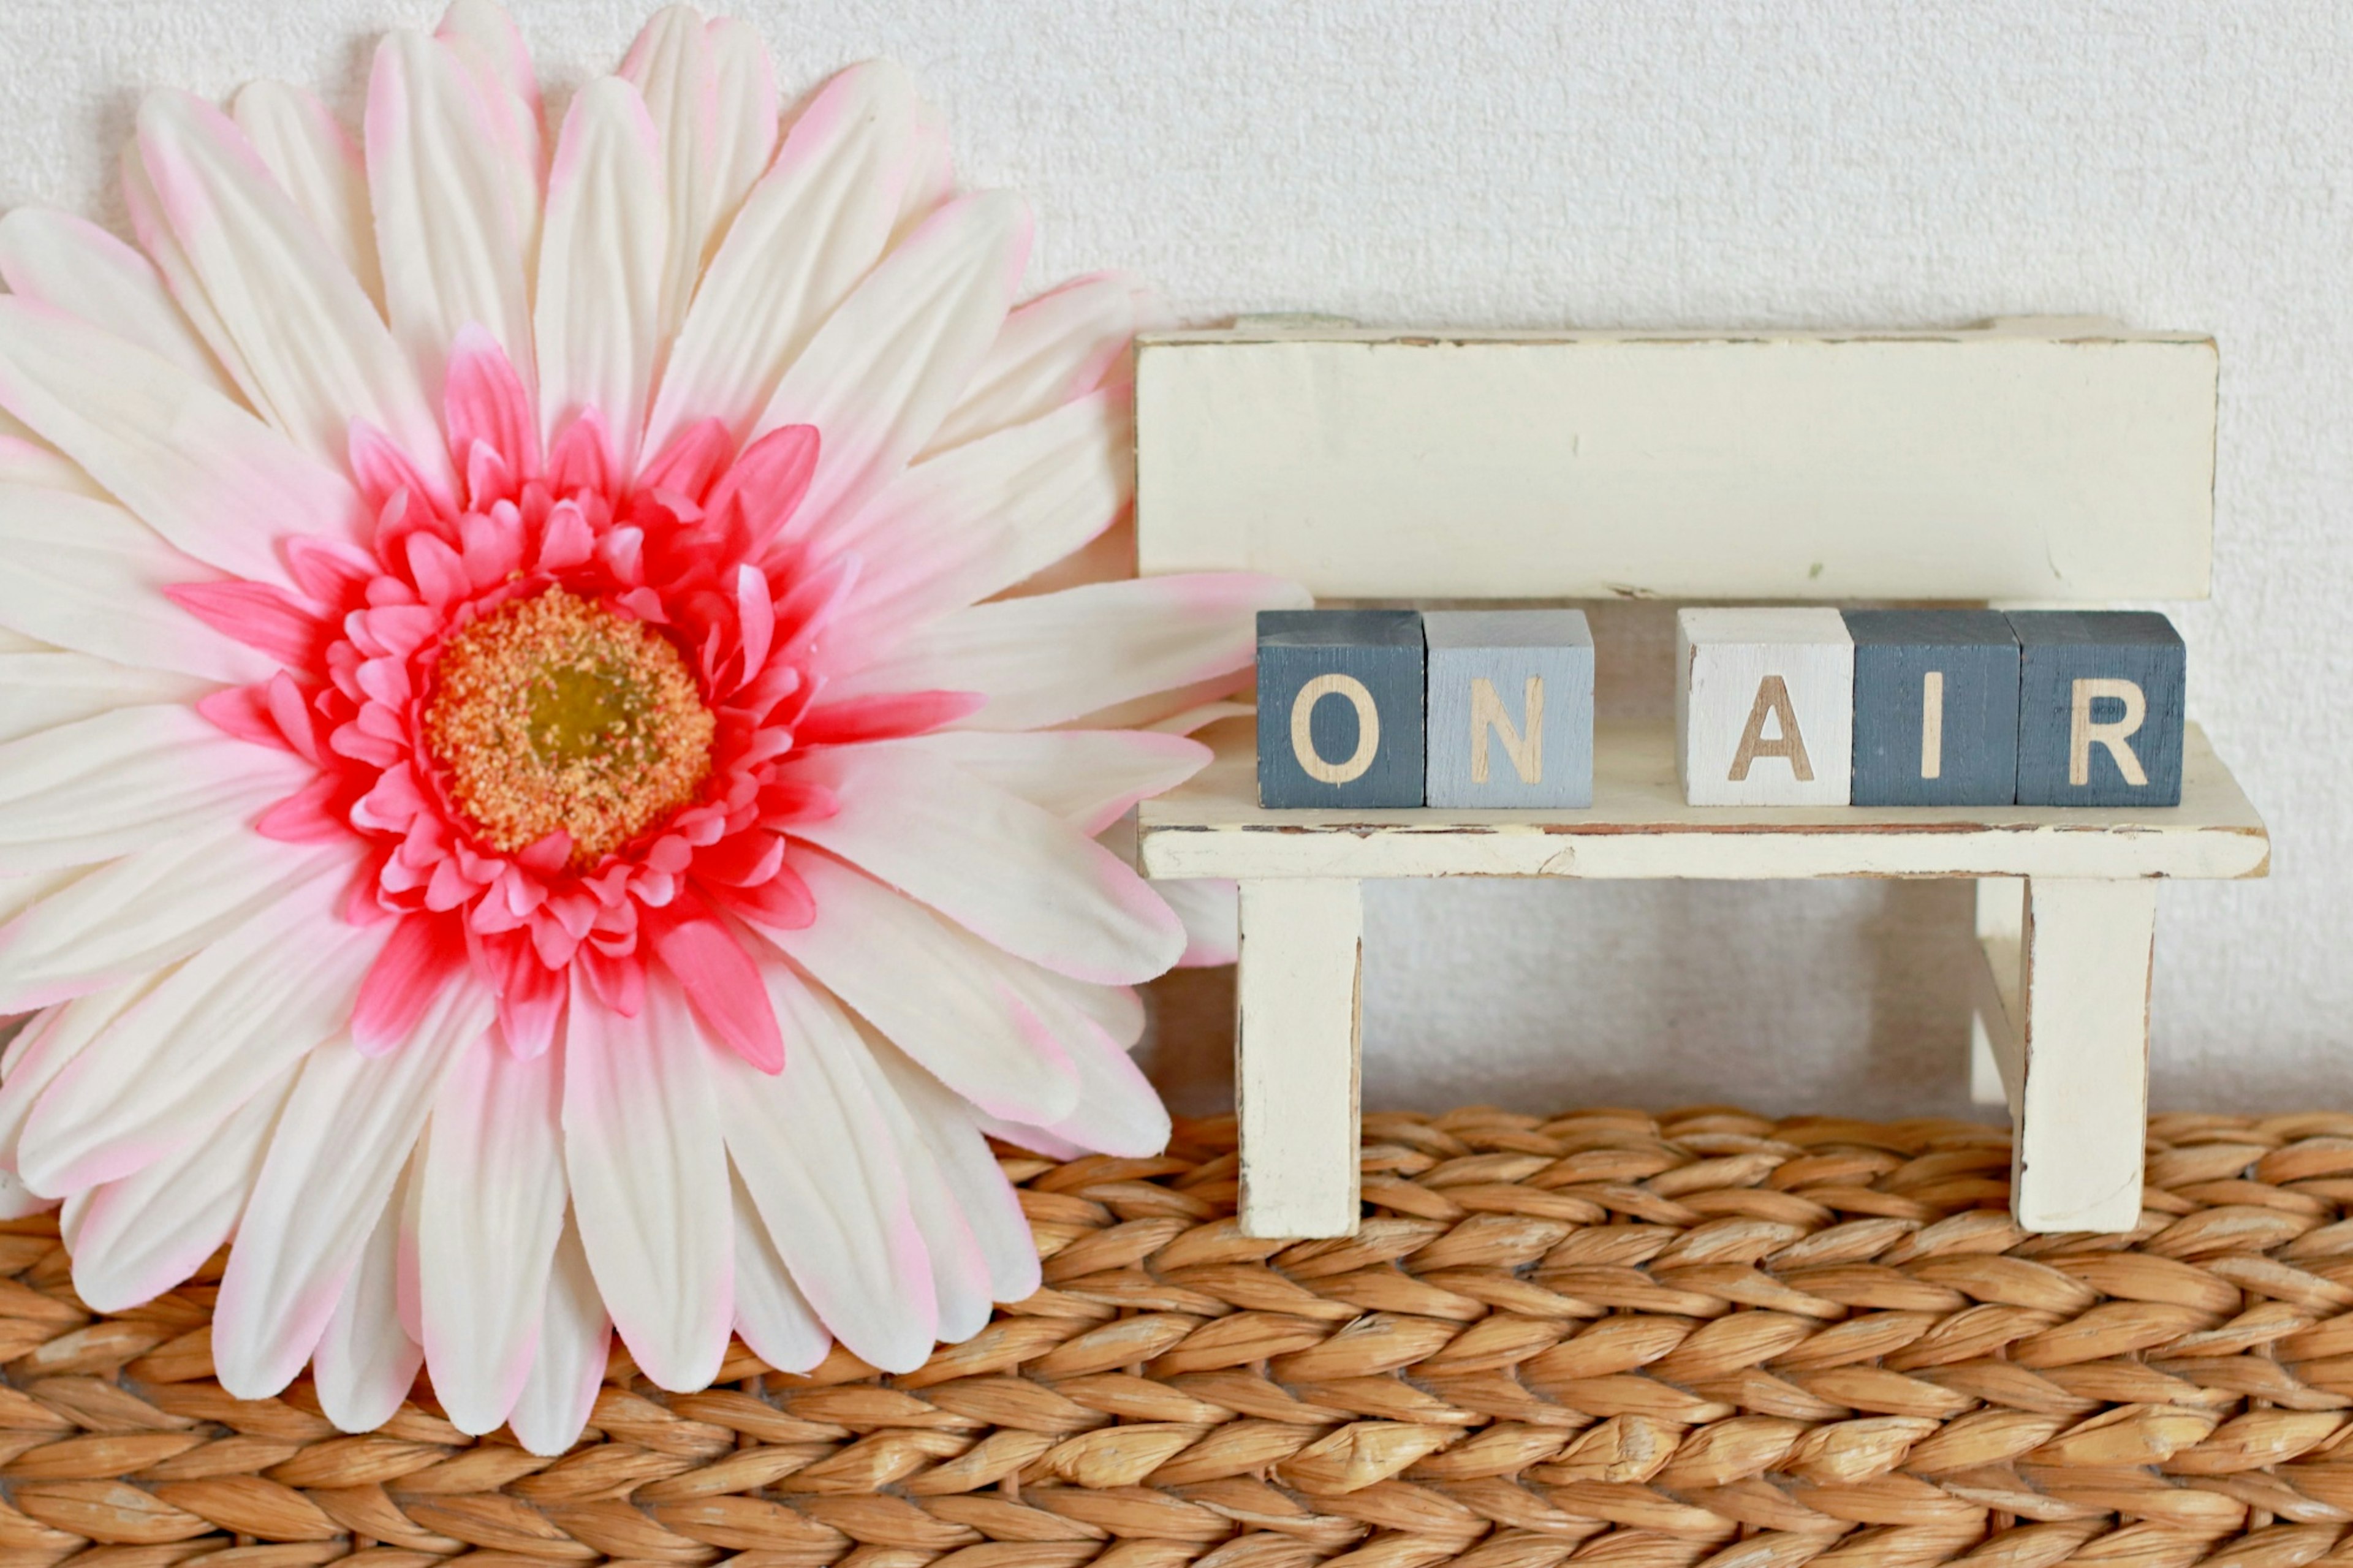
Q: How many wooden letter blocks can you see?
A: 5